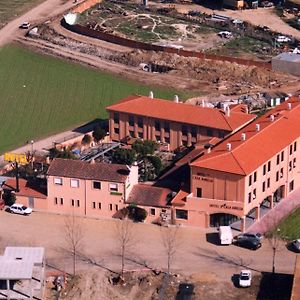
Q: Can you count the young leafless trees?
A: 4